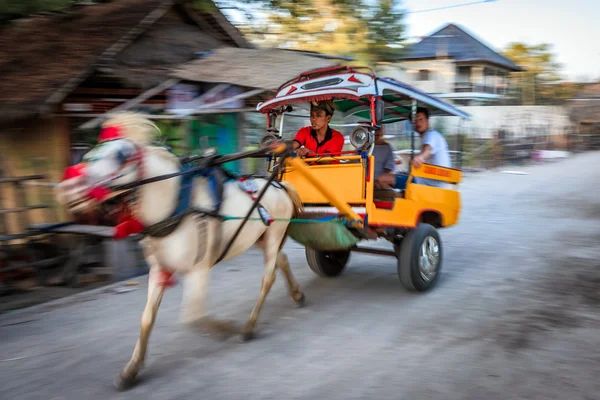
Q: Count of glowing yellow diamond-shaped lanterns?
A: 0